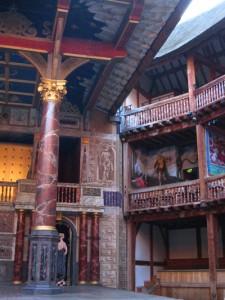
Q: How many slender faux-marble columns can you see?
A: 4